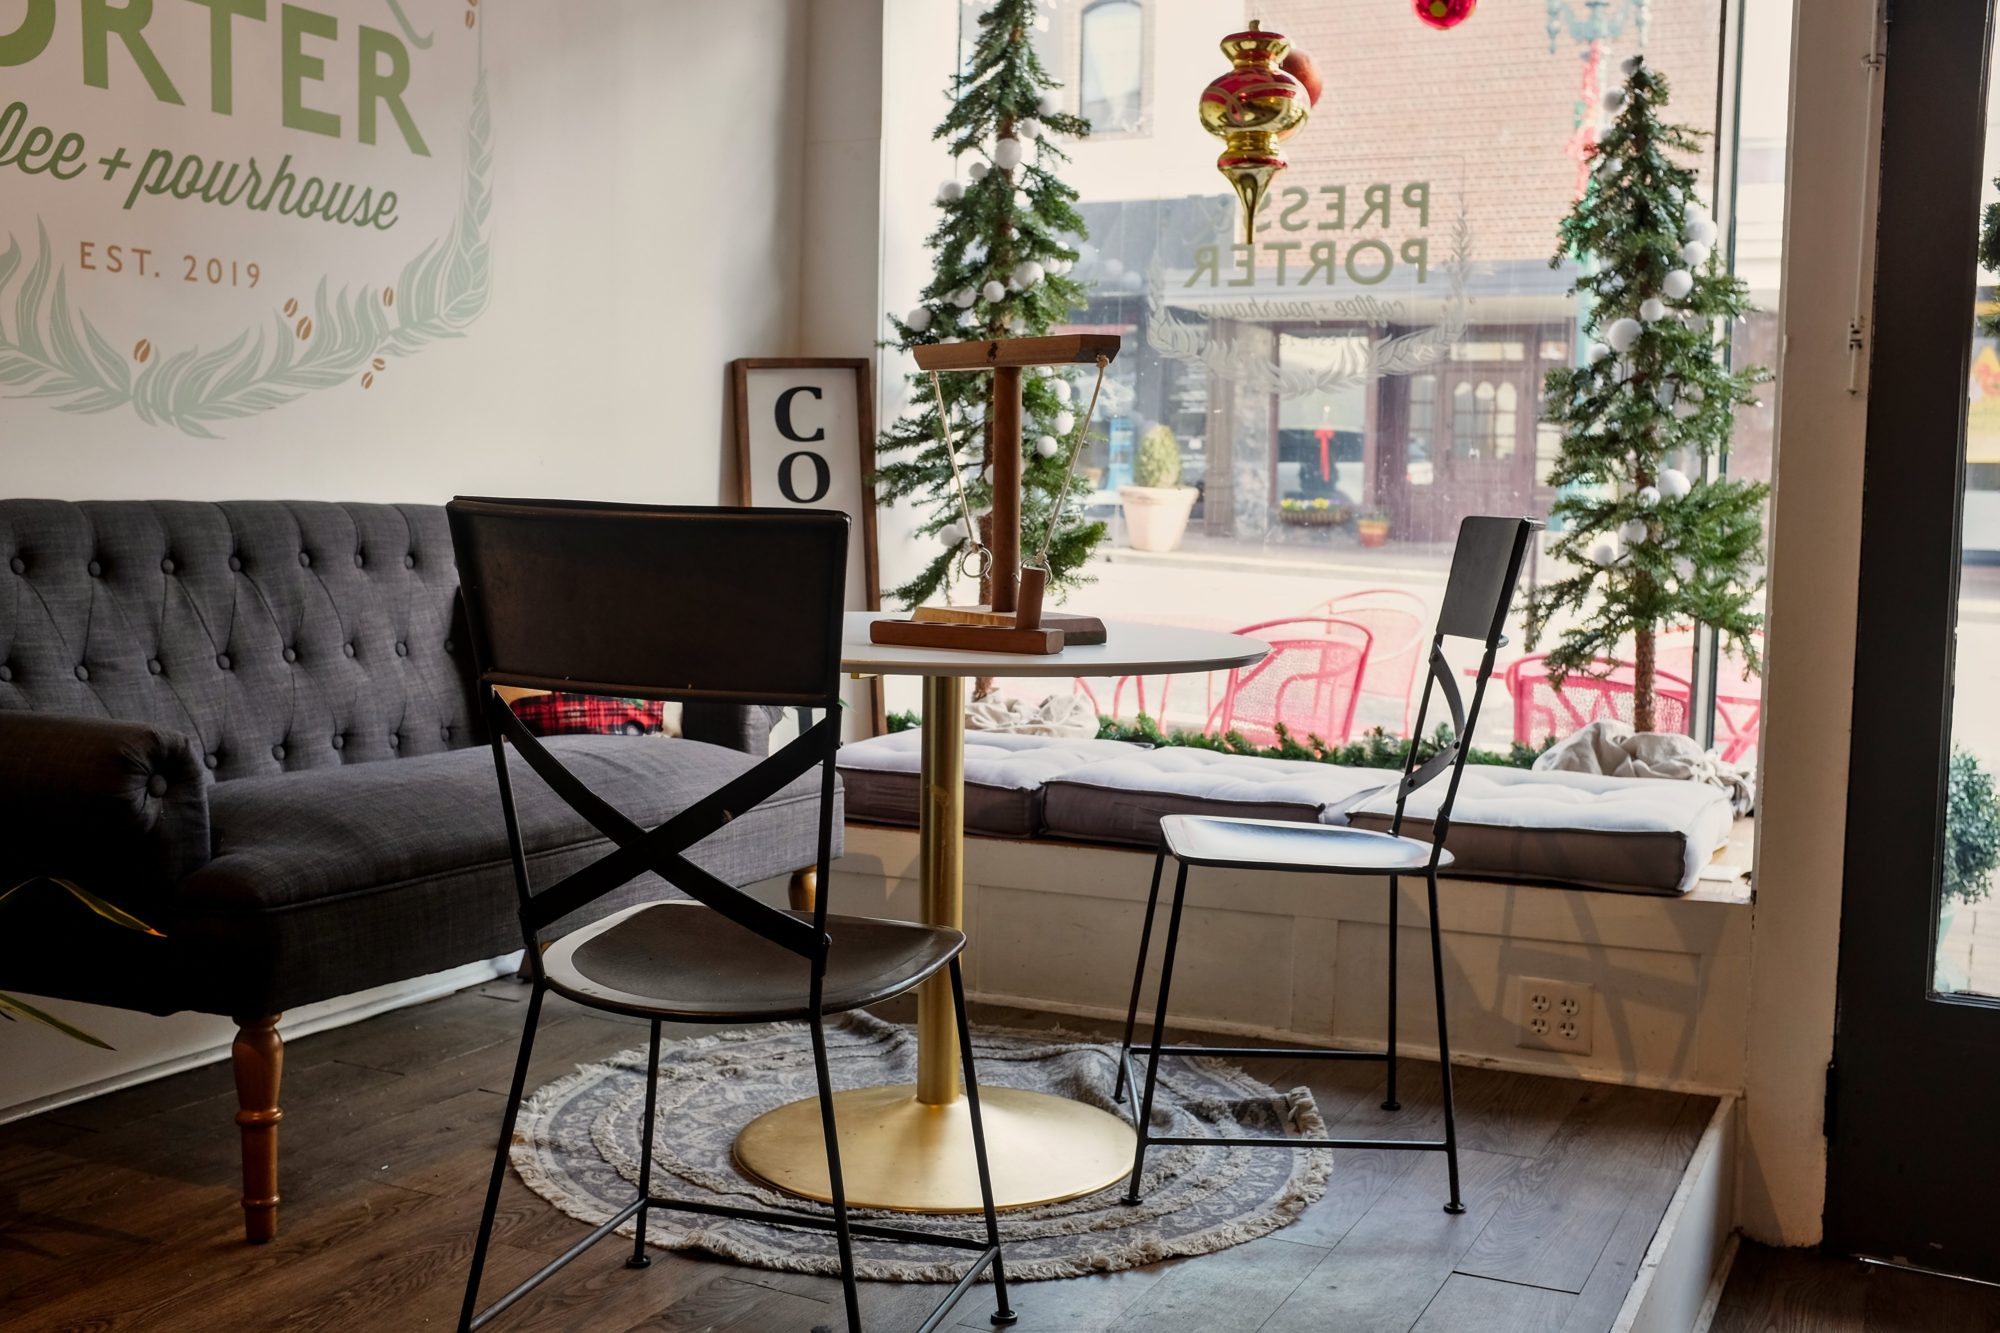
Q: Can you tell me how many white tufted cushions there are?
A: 3